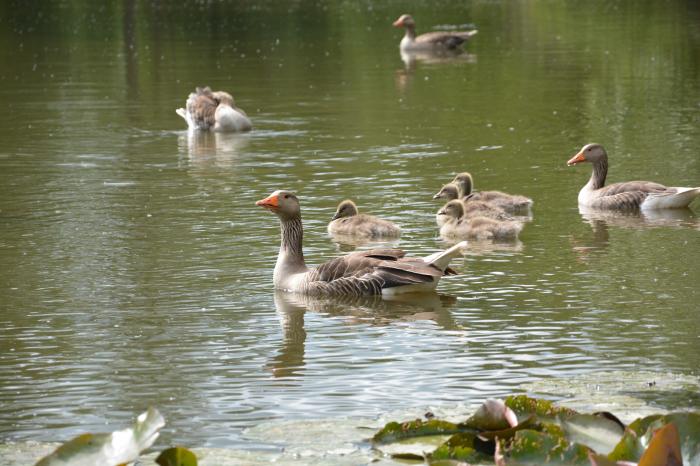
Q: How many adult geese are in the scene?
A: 4